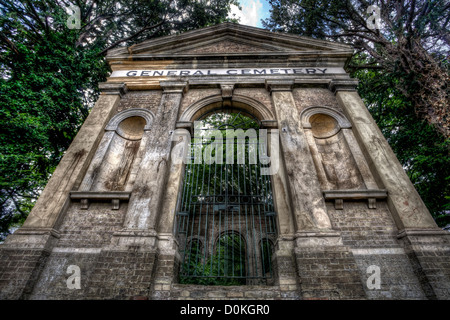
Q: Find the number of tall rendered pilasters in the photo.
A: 4